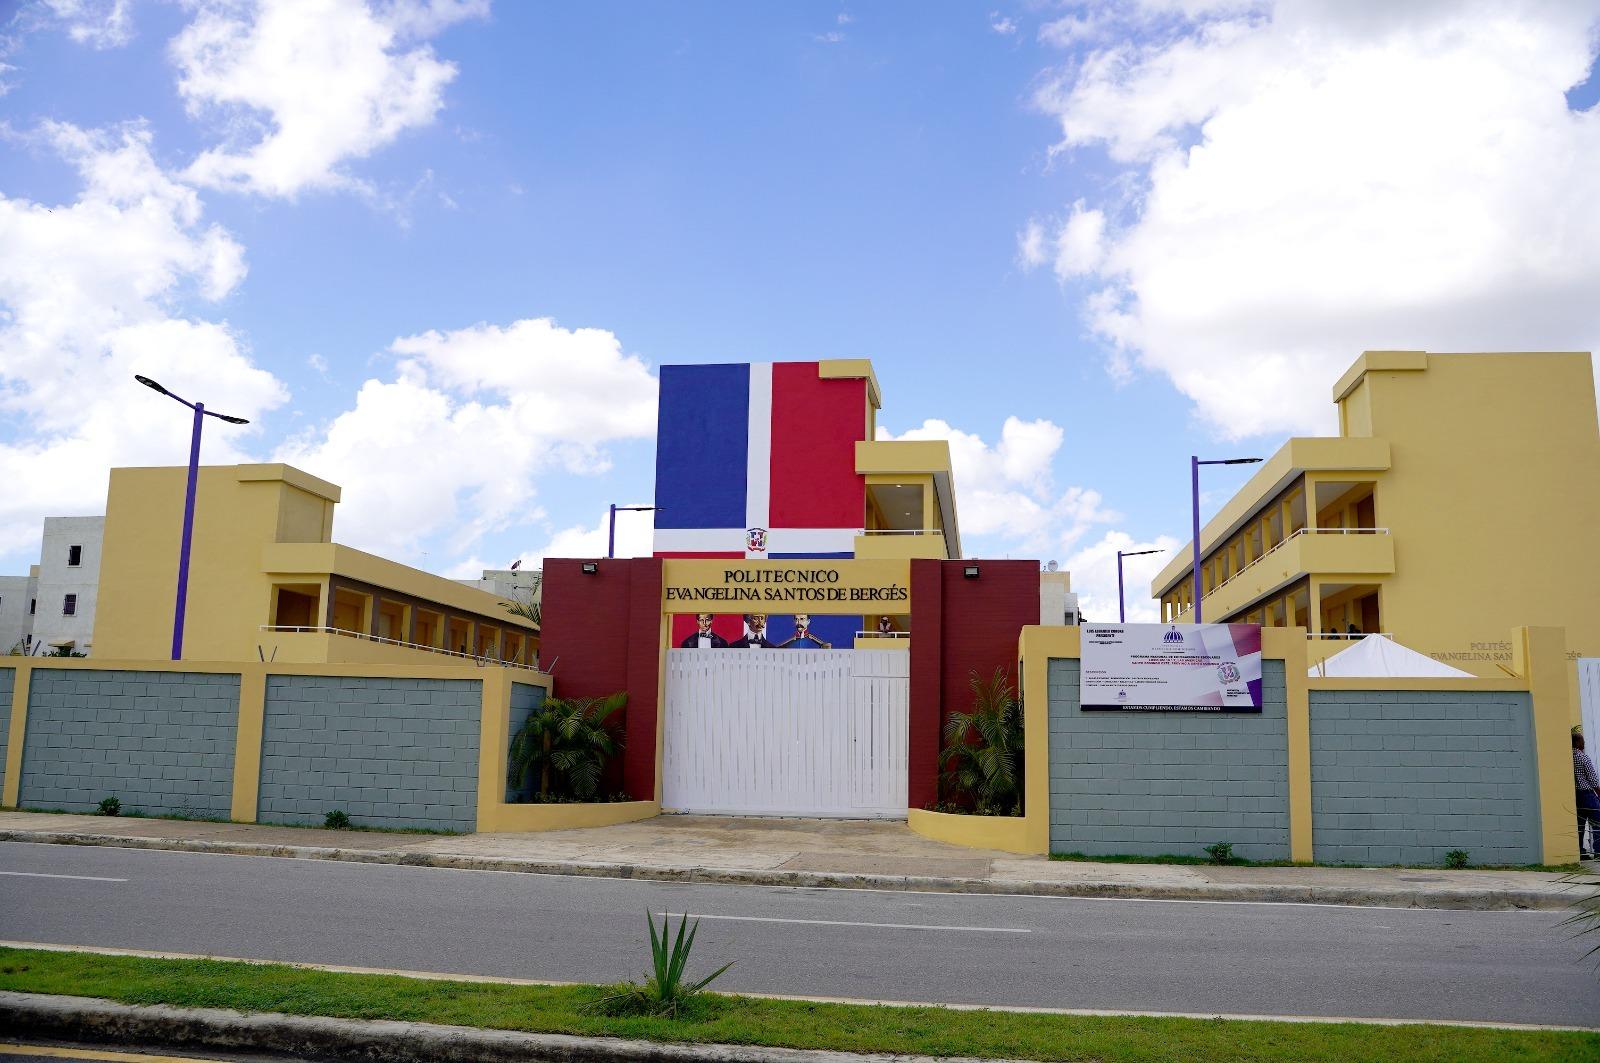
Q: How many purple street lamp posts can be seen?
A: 4